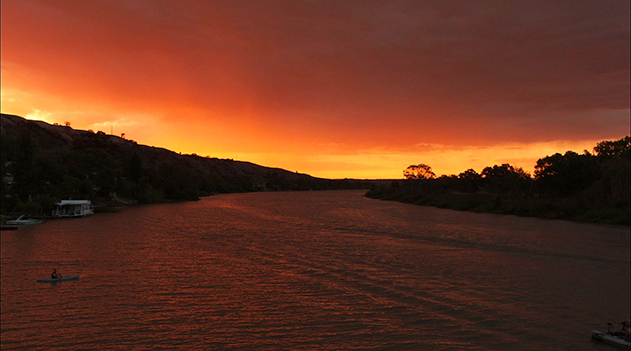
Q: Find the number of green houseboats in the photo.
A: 0